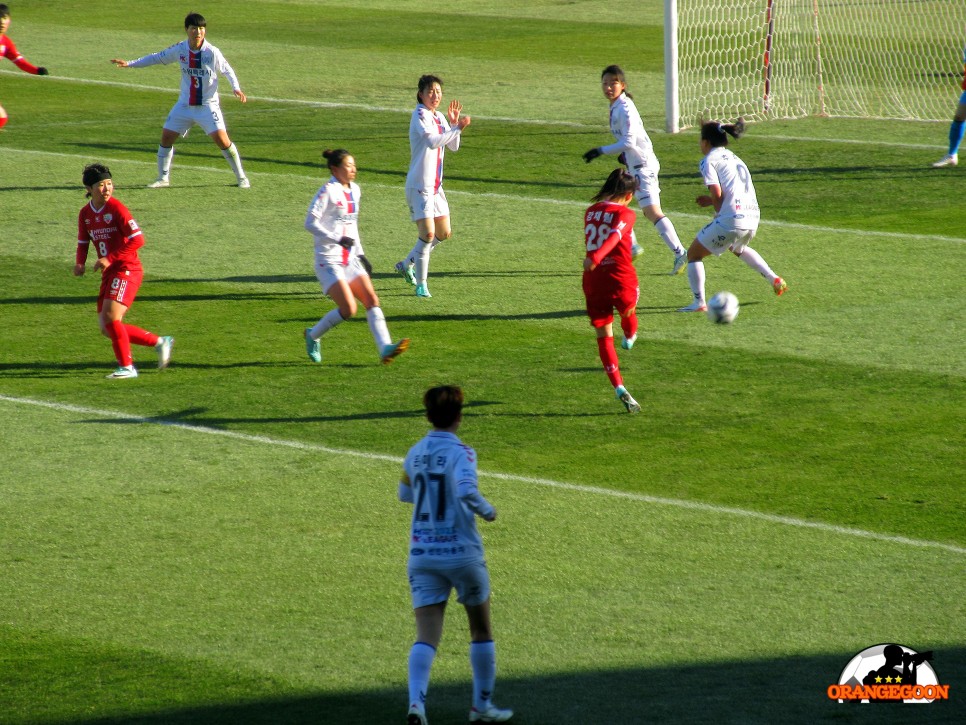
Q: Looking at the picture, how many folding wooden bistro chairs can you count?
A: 0